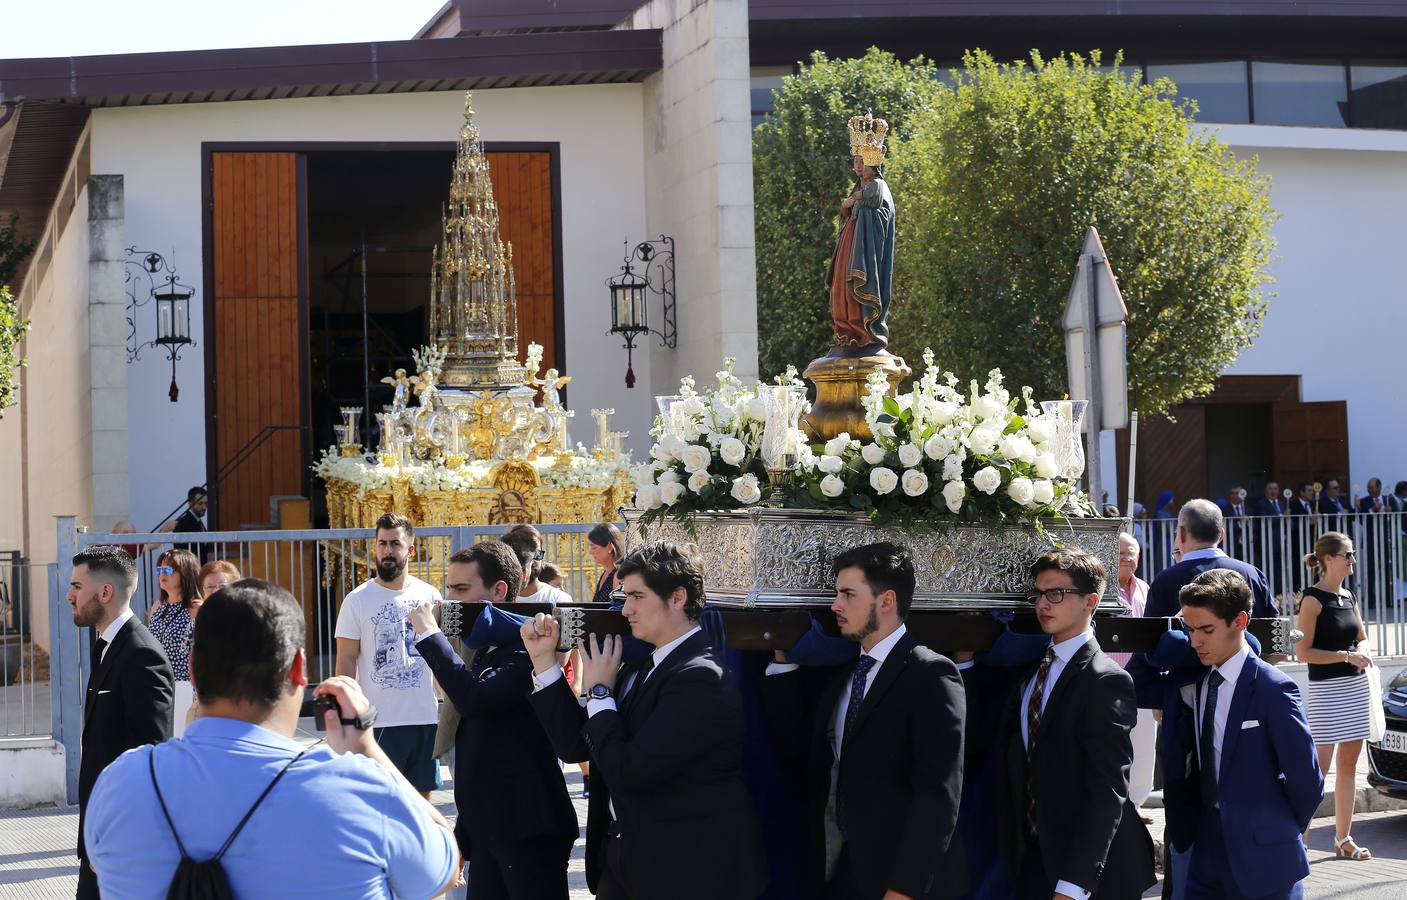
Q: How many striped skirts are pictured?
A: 1